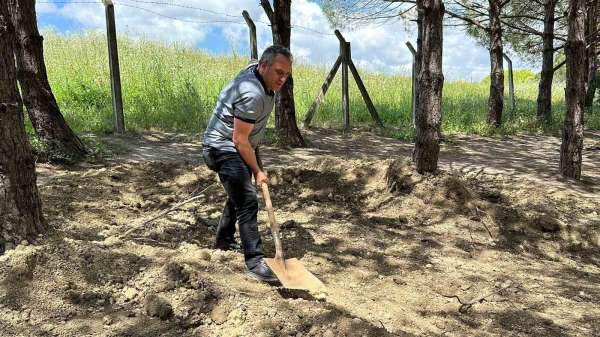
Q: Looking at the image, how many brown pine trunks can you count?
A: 8